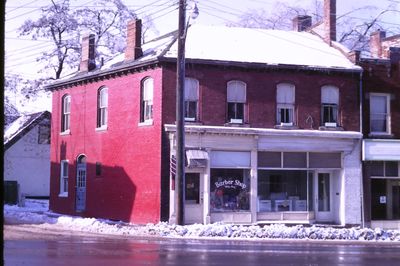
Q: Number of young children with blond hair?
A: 0